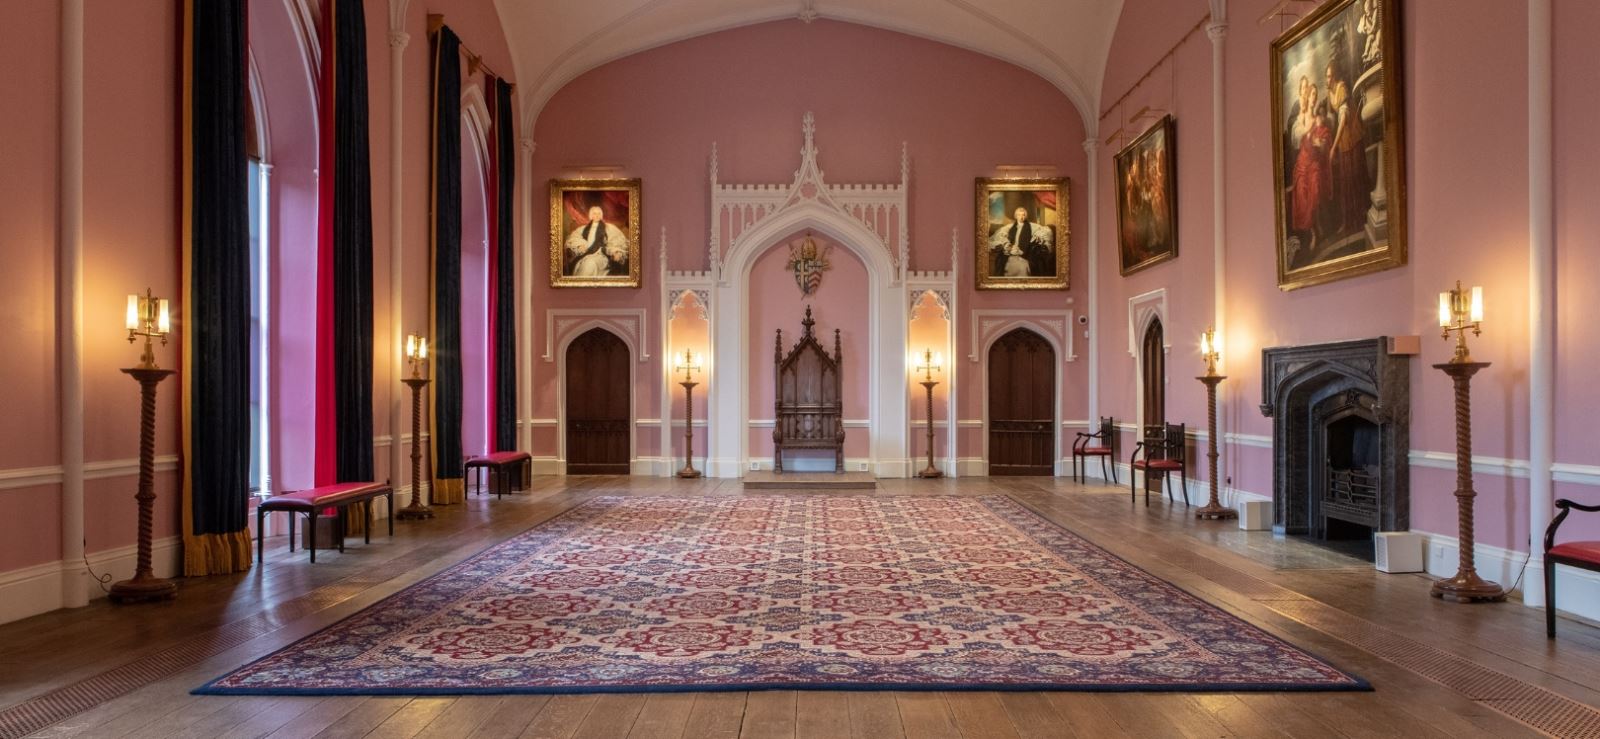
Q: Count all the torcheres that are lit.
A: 6